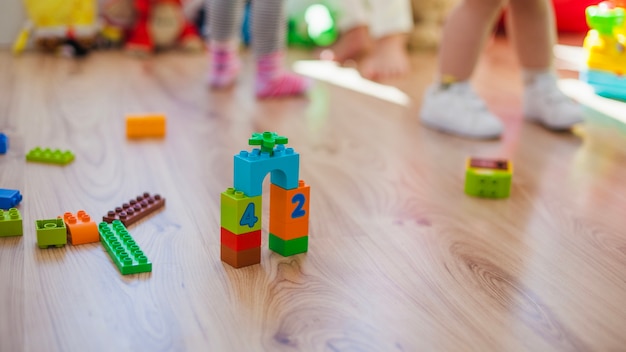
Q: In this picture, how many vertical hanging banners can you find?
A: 0